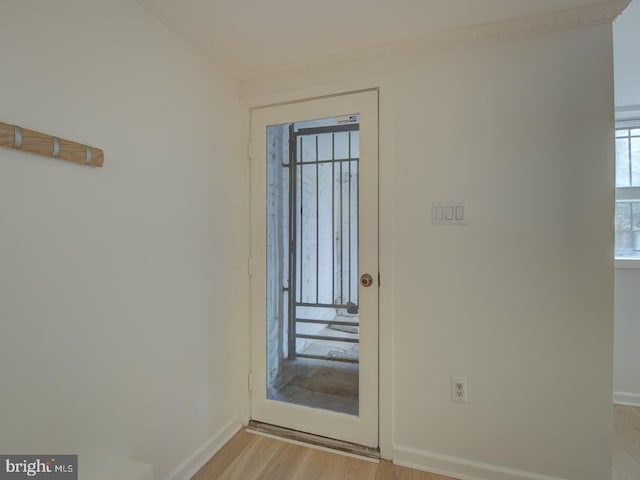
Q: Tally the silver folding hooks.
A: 3